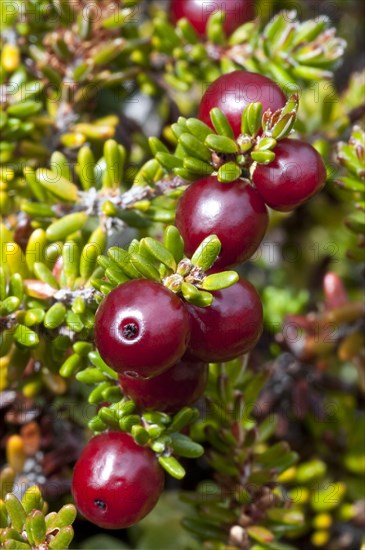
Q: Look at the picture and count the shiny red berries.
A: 8